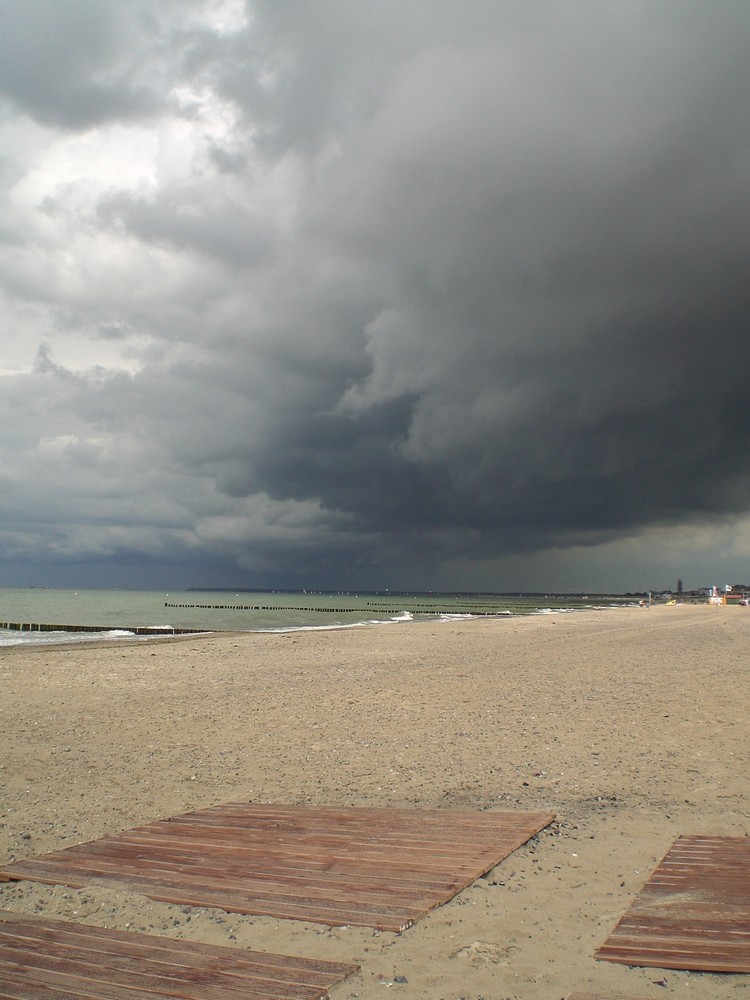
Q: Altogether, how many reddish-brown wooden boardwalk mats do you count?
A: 3